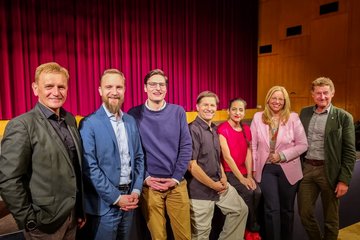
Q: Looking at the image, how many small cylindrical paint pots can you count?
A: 0